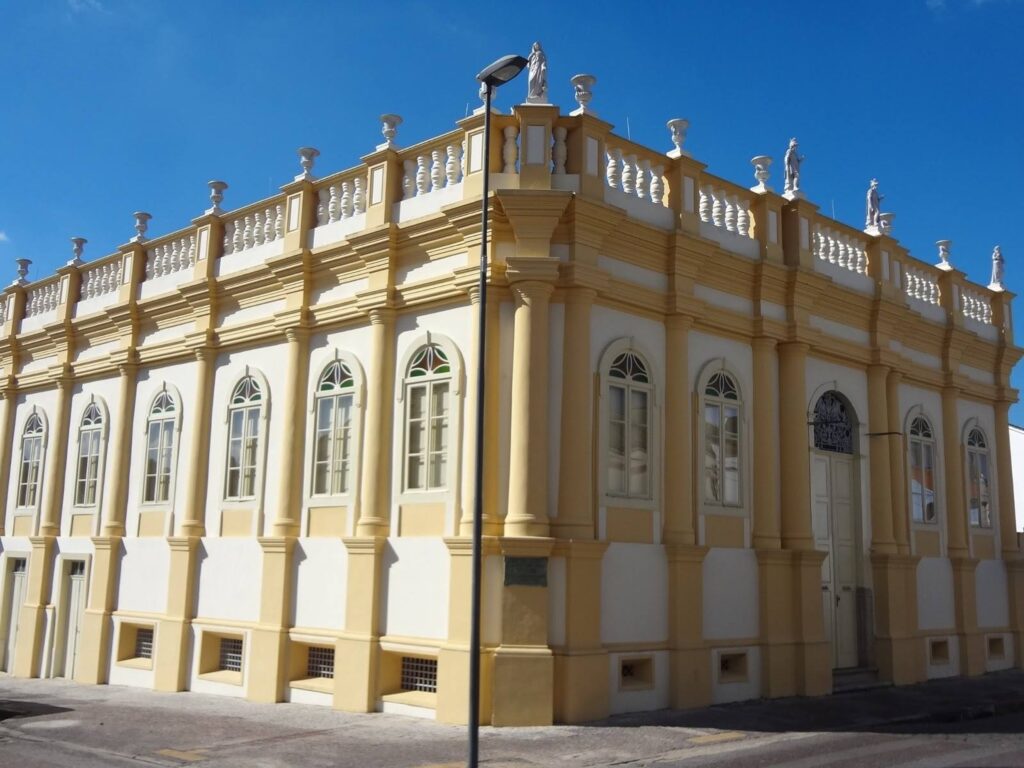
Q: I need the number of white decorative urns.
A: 12